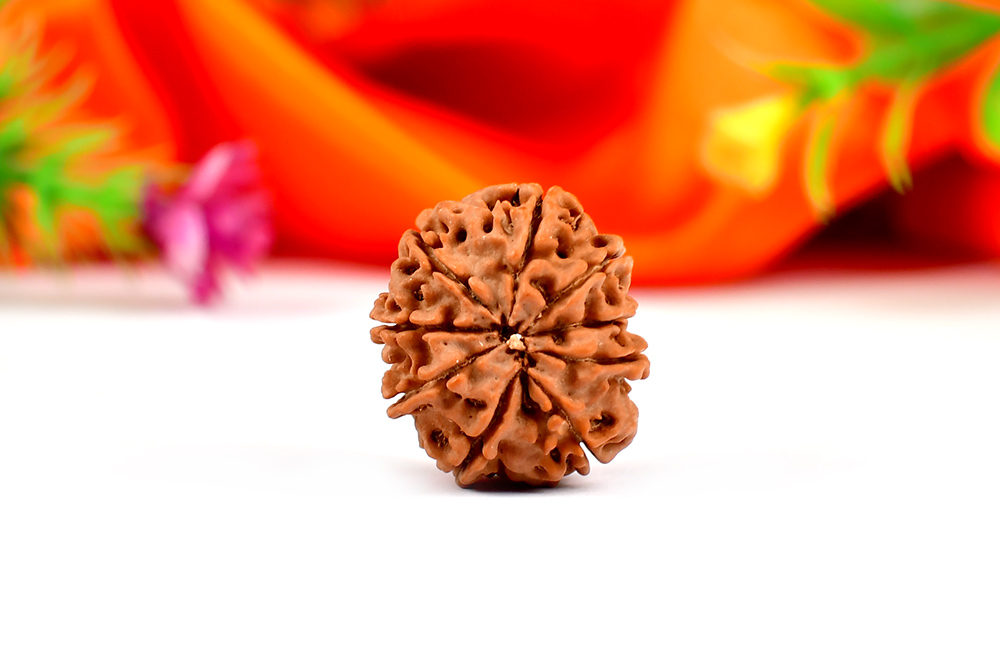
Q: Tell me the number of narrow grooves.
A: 9